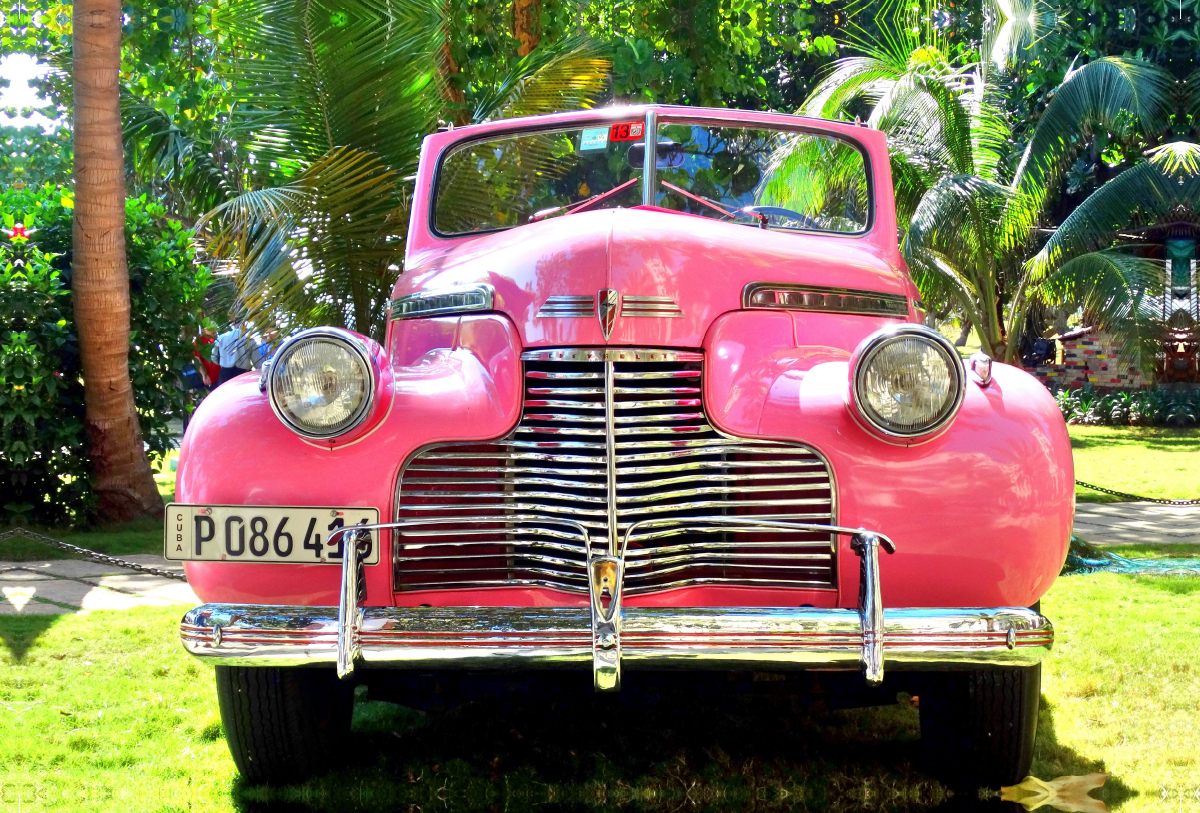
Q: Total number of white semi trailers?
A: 0